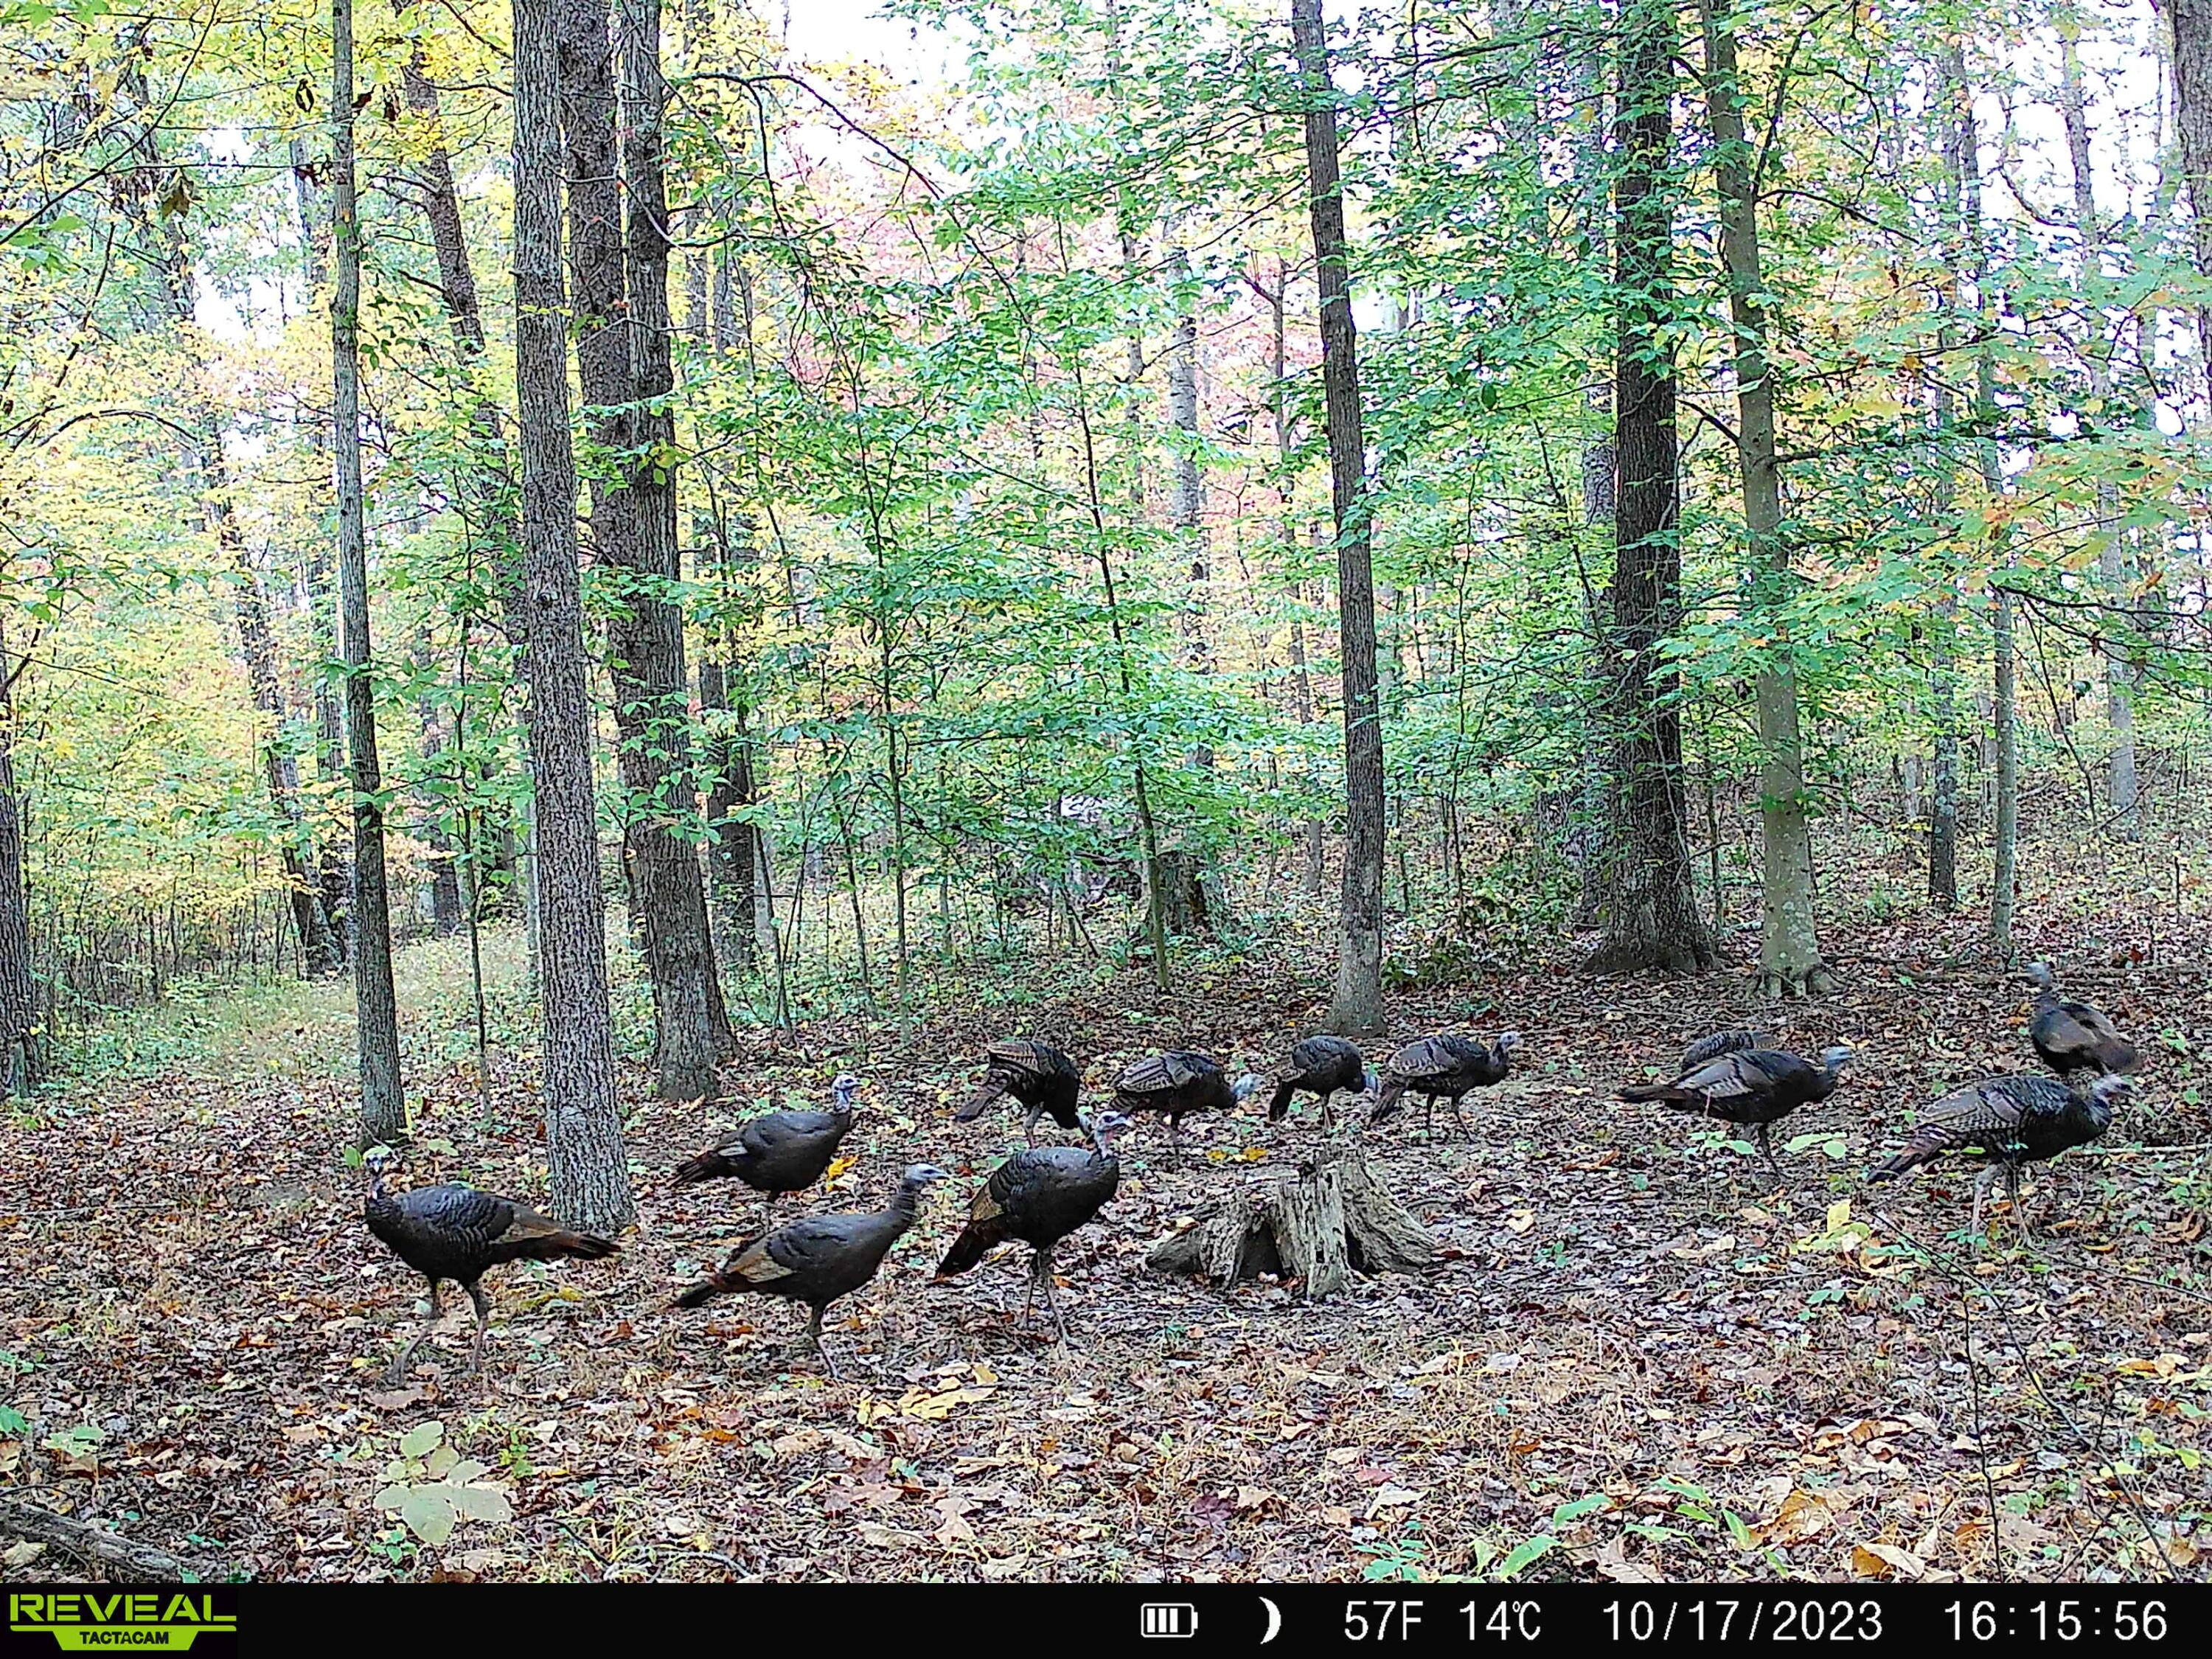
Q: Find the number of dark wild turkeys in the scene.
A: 12